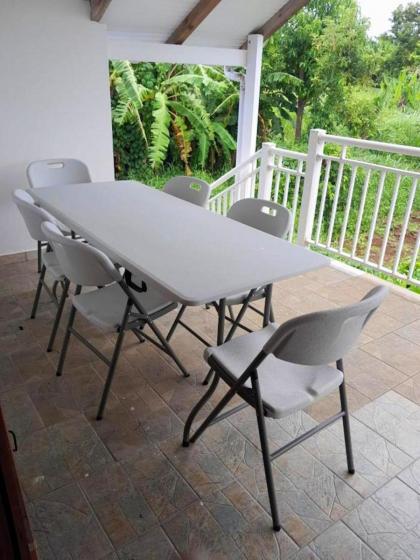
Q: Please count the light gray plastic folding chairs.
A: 6